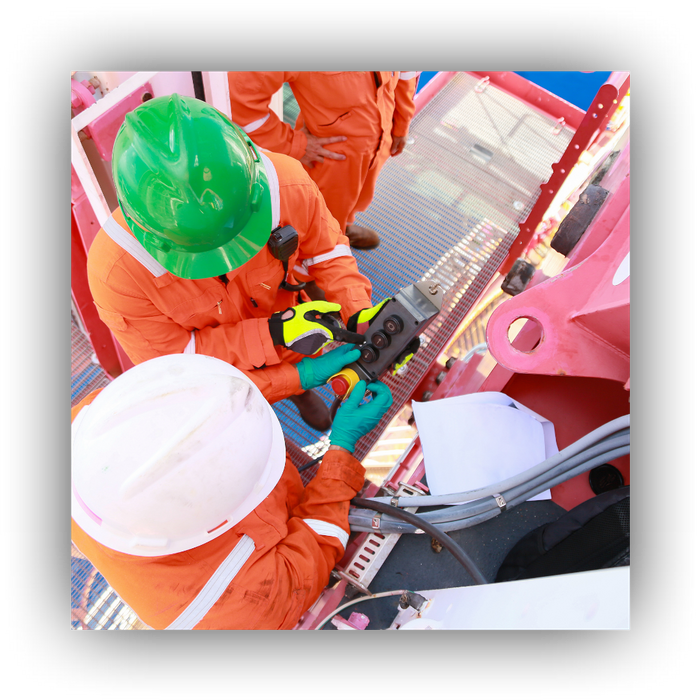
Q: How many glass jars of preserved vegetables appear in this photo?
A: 0